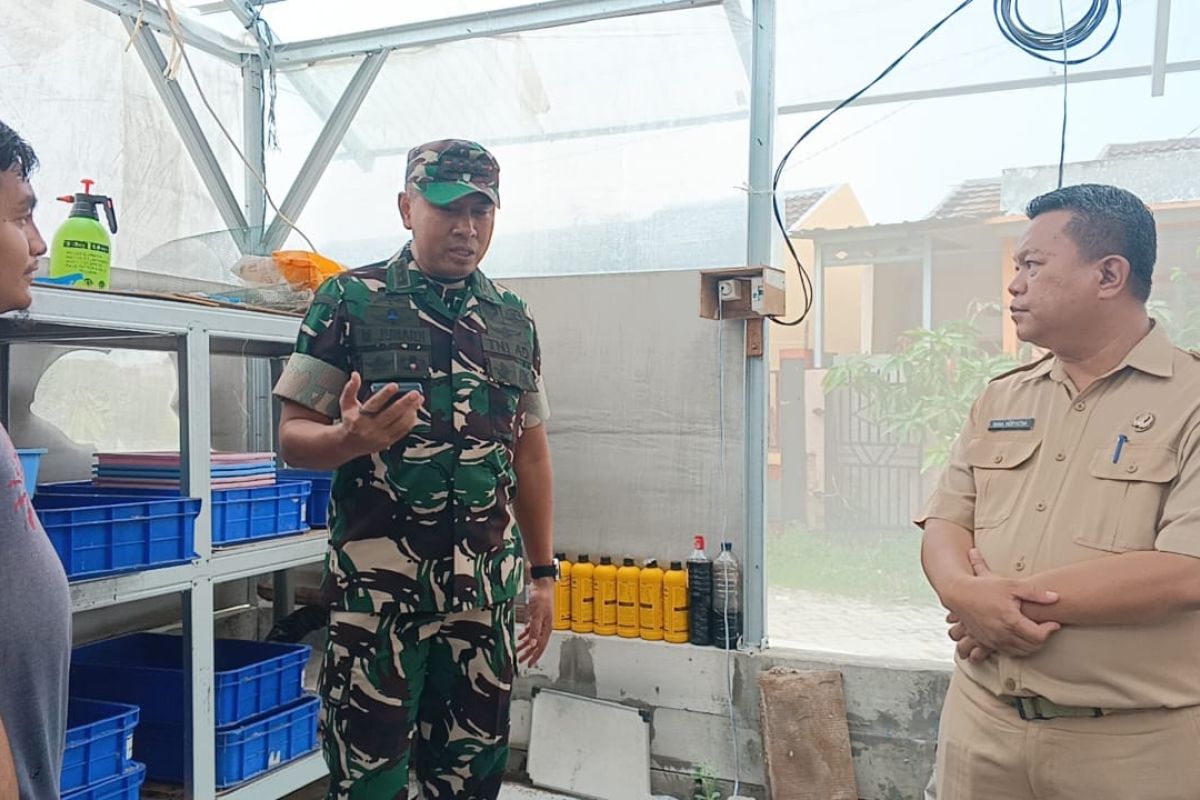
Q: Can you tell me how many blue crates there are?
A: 7